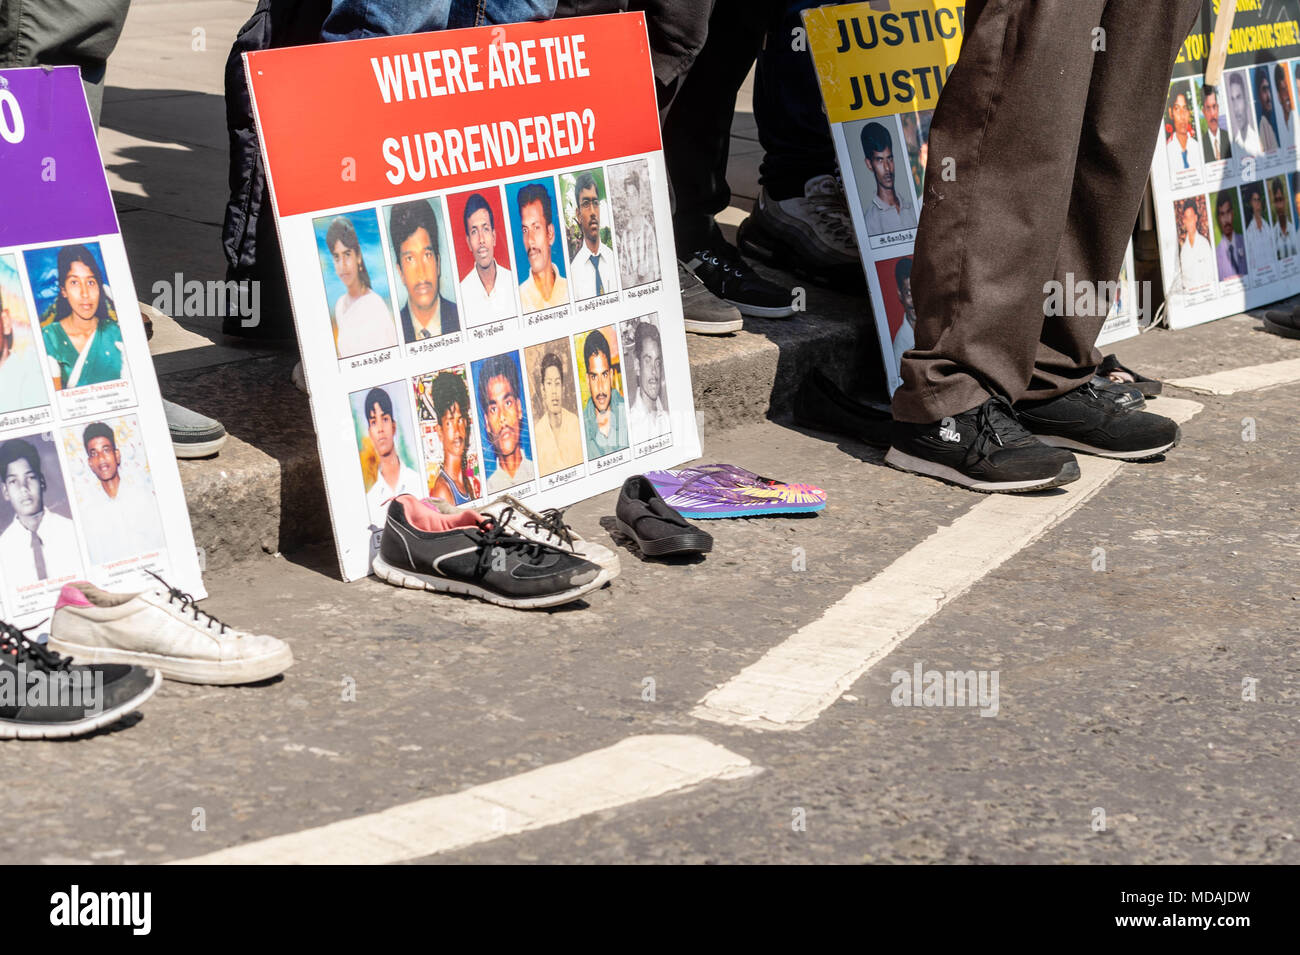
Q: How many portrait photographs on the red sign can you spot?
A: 12